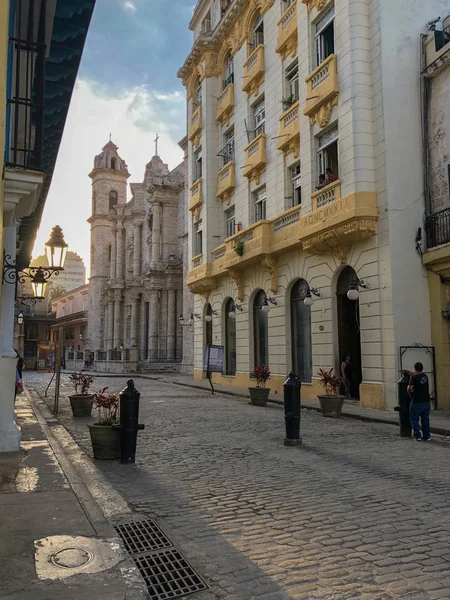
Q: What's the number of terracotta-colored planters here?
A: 0